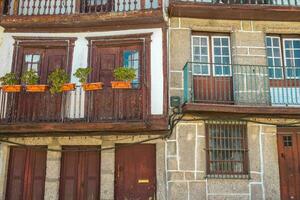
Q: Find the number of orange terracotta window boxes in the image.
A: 5